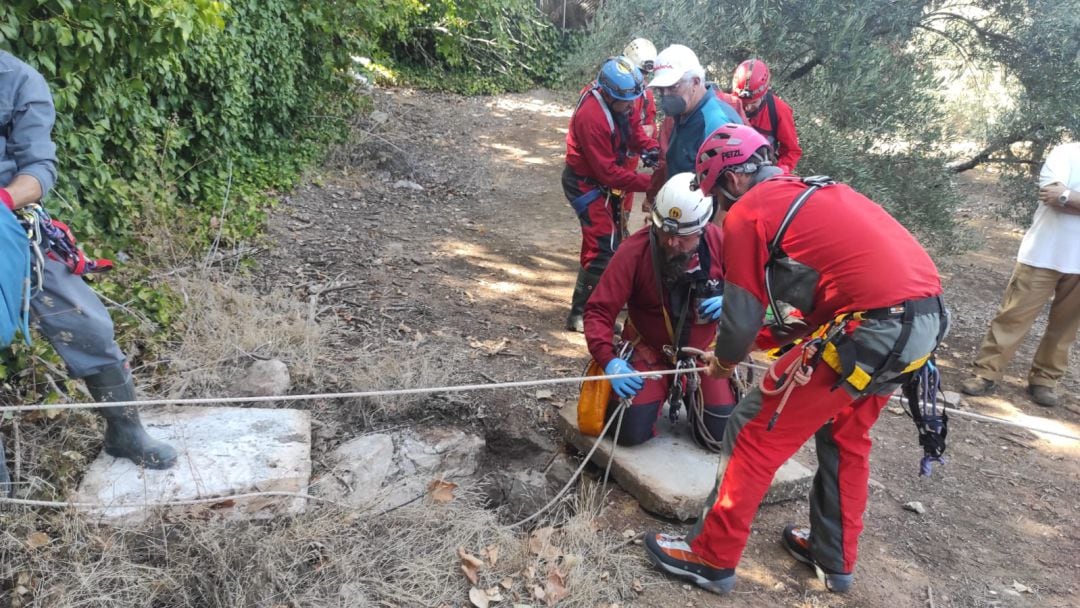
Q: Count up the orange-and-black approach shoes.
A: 2